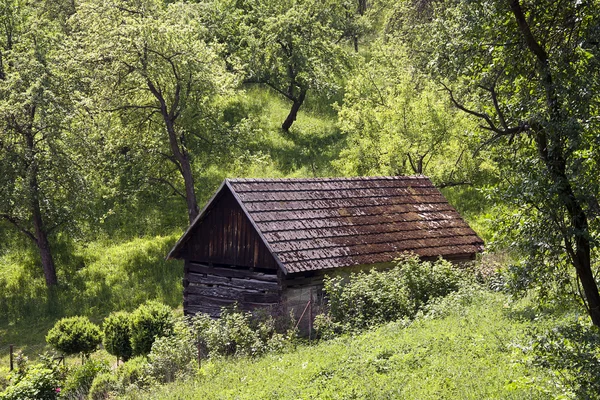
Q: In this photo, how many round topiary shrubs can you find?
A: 3